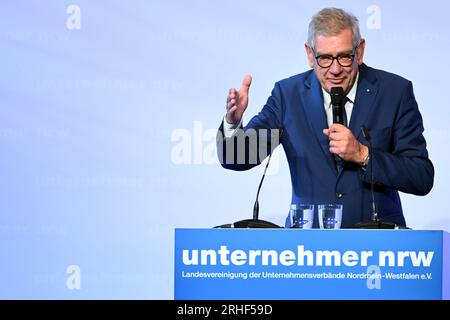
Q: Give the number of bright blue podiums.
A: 1